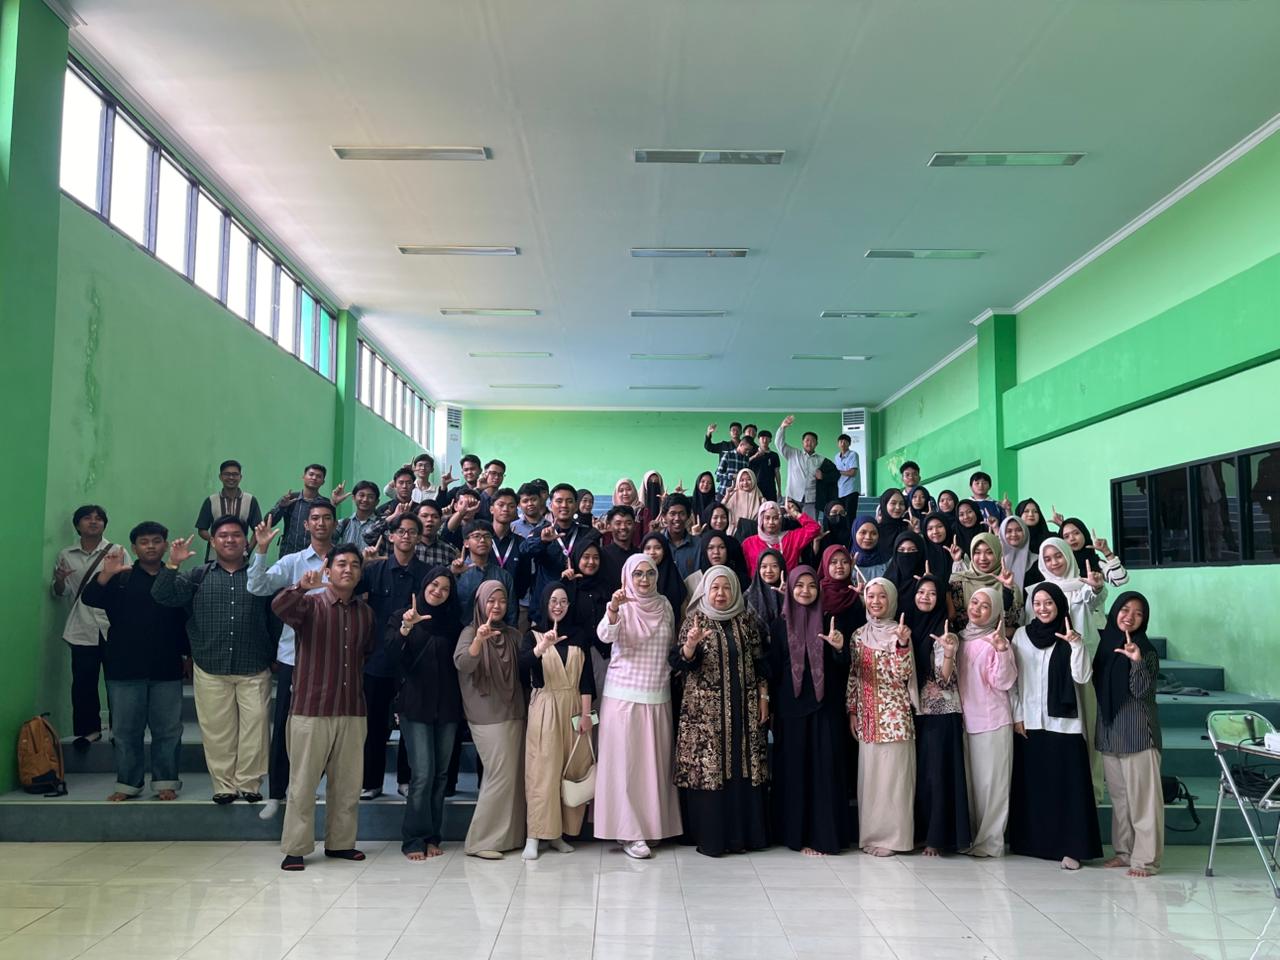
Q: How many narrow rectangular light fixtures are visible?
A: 15